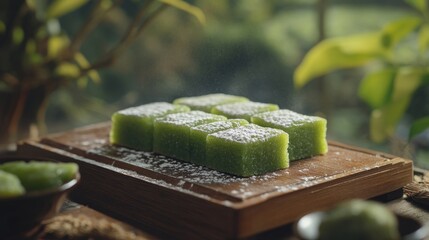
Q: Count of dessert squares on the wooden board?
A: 7